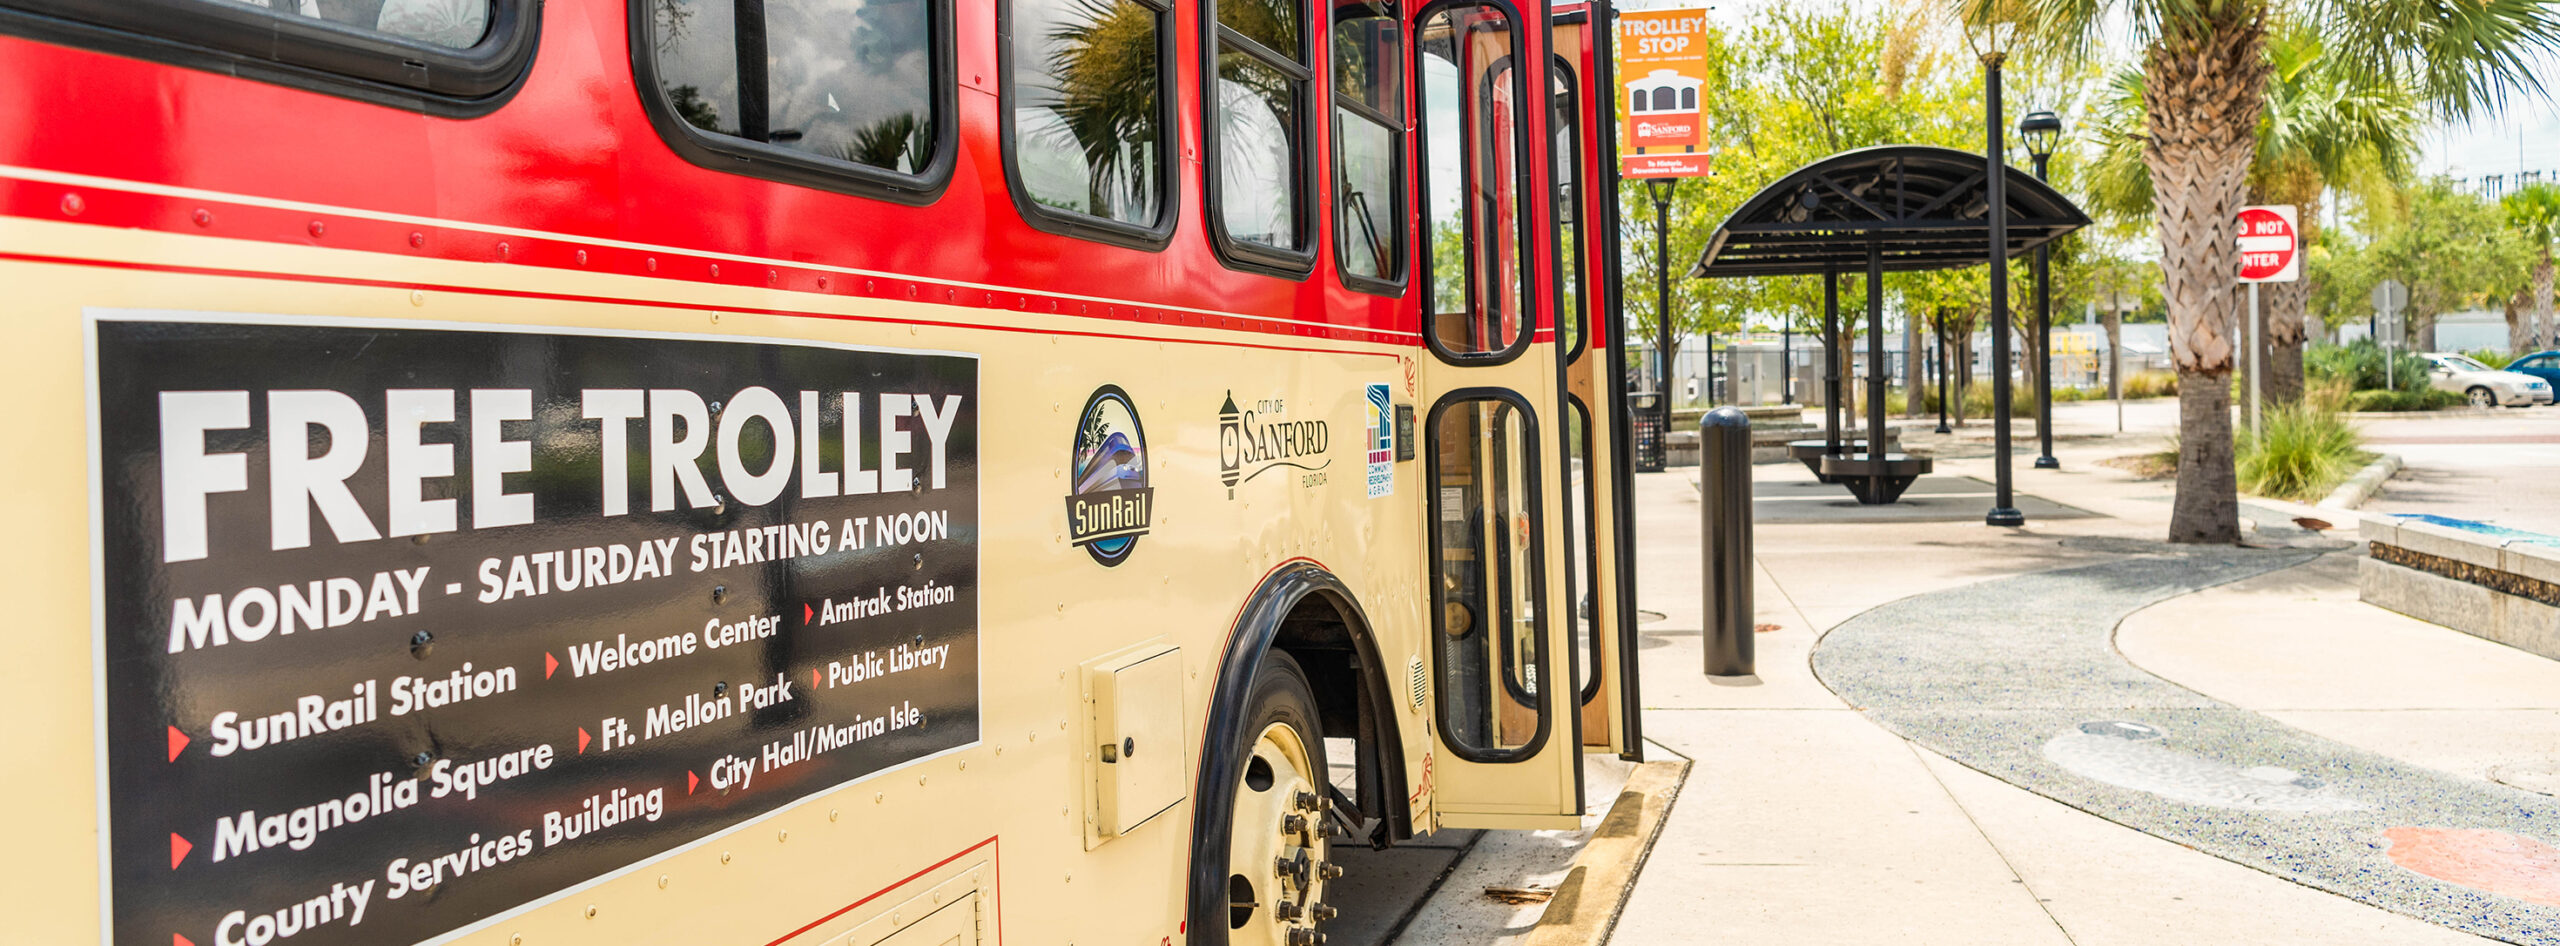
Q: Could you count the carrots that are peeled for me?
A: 0